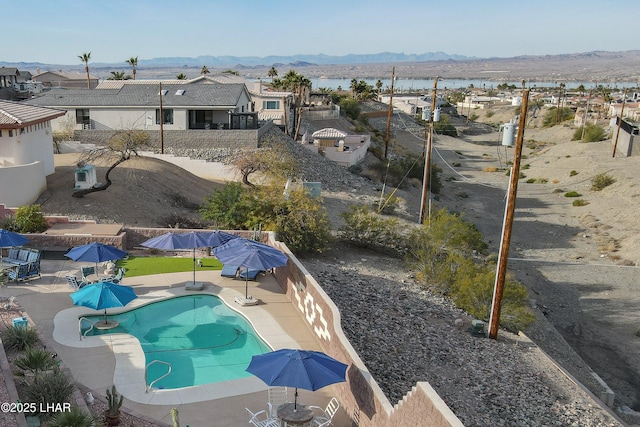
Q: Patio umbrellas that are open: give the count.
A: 6